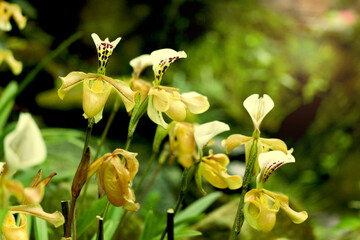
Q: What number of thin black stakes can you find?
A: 3